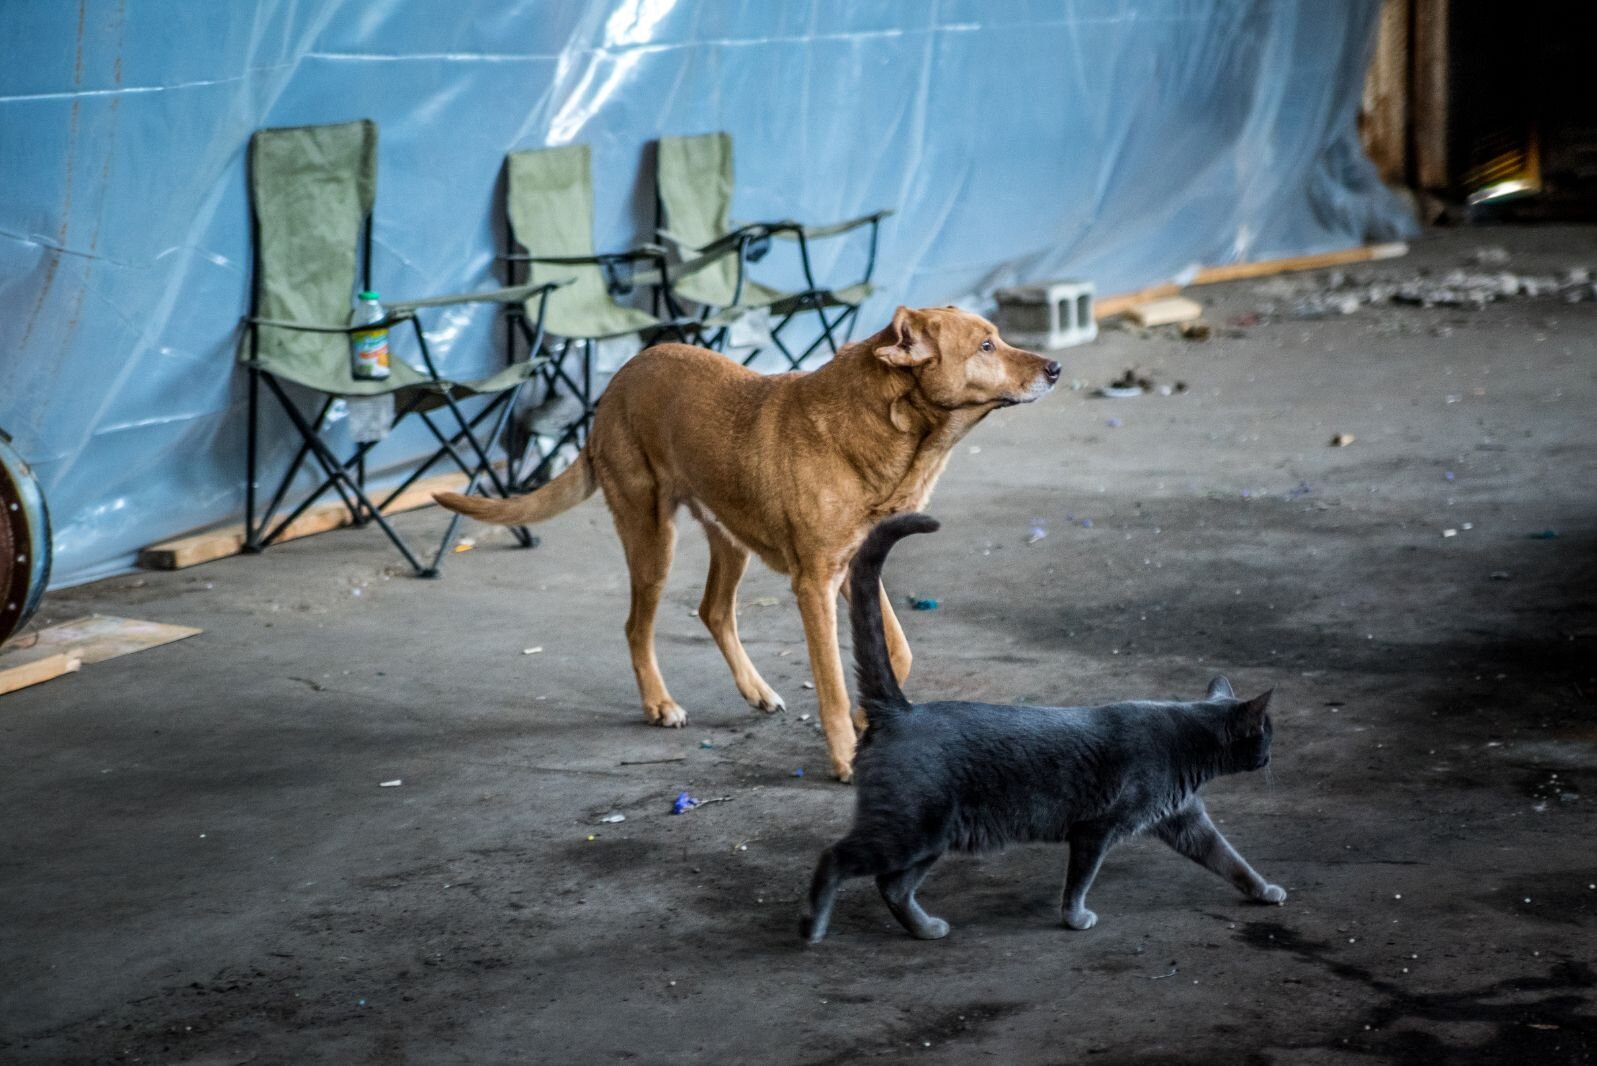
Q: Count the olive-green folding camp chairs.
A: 3